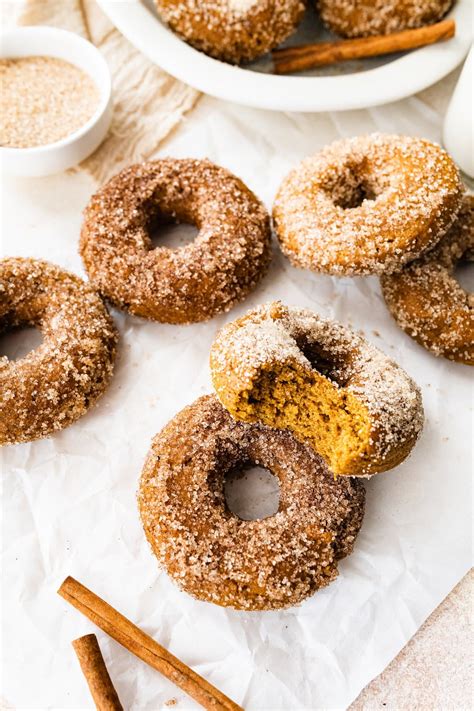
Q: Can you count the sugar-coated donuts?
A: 8